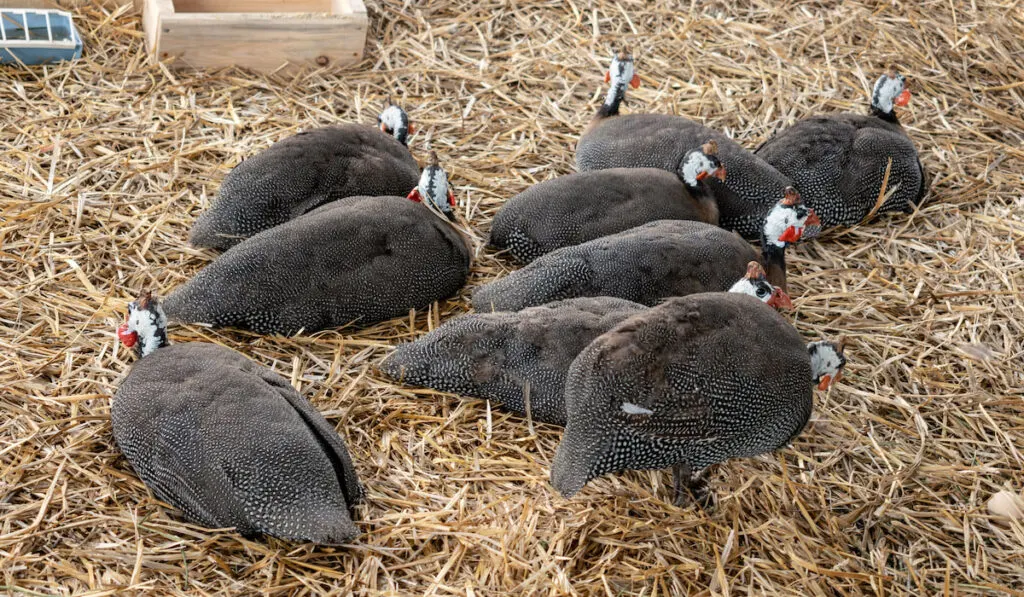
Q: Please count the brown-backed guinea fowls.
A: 9